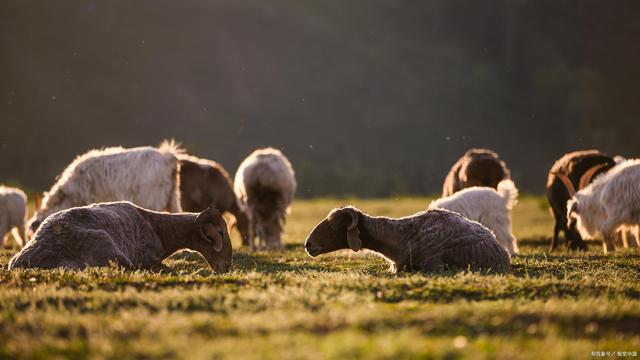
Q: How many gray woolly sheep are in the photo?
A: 2